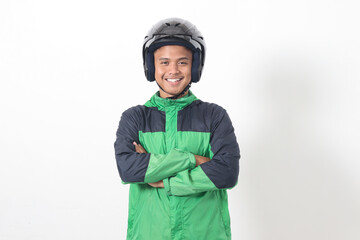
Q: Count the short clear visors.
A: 1